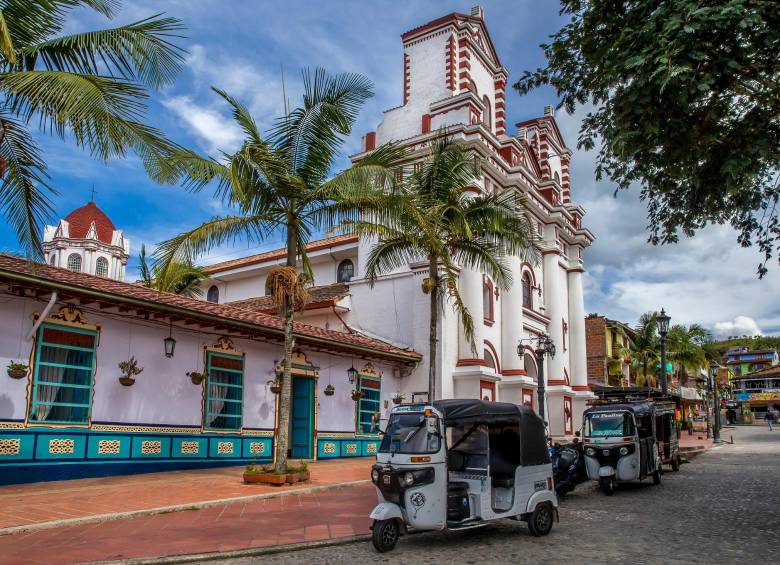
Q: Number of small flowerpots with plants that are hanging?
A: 7